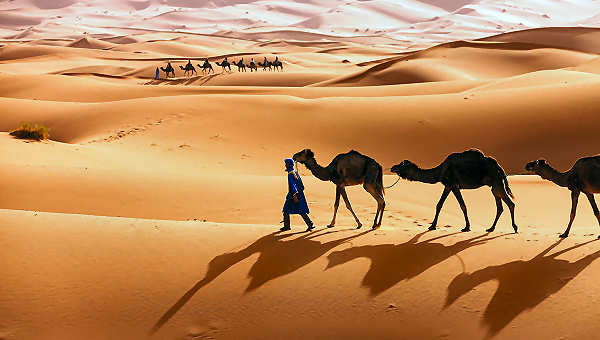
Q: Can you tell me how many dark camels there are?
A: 11